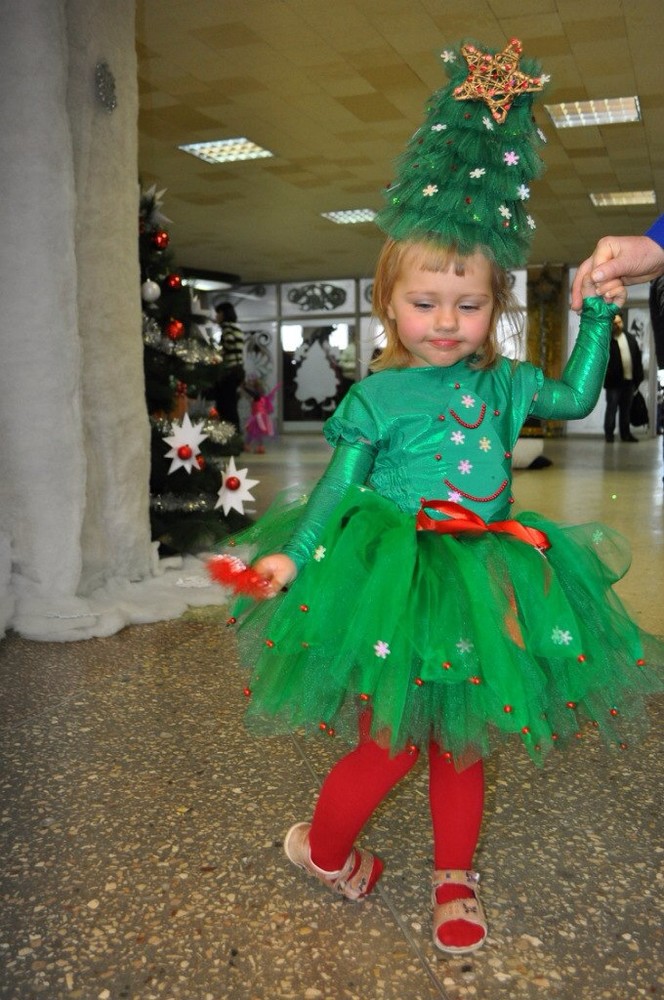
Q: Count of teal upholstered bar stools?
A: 0